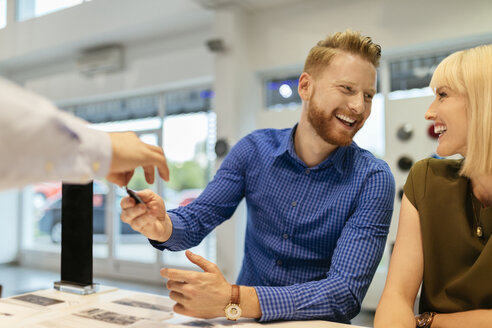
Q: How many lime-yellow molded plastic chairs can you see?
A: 0